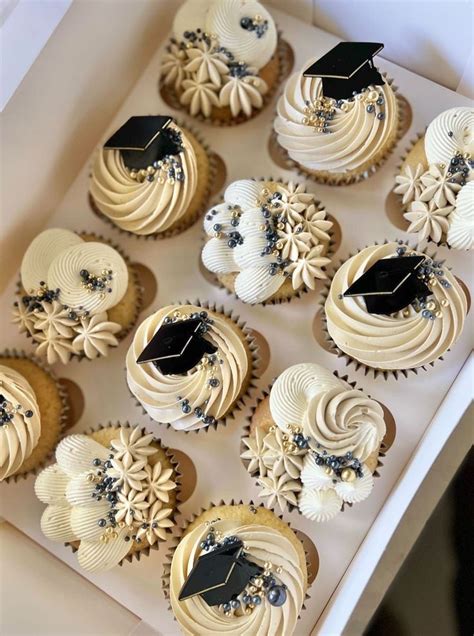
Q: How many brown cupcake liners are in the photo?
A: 12